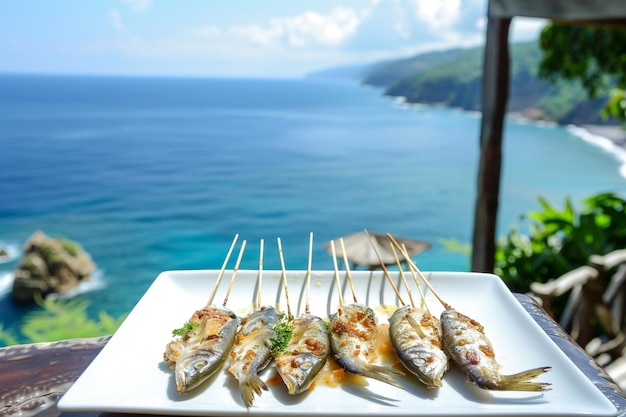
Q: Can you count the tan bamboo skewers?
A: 11